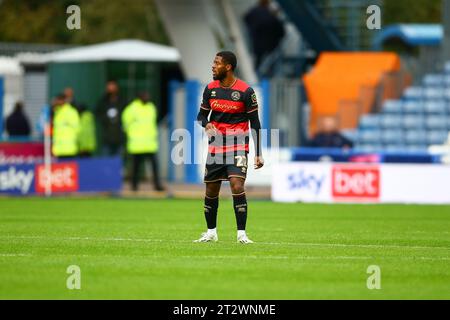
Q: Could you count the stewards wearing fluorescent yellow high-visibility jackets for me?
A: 3